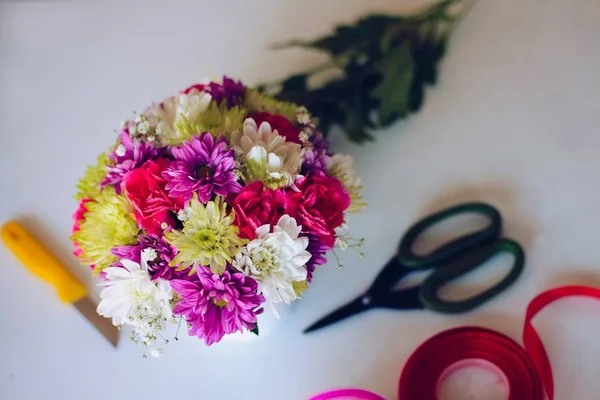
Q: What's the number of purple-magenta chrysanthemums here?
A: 7